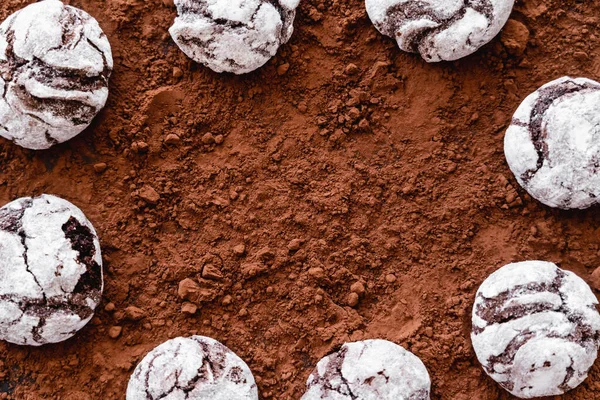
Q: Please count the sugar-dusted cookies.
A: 8